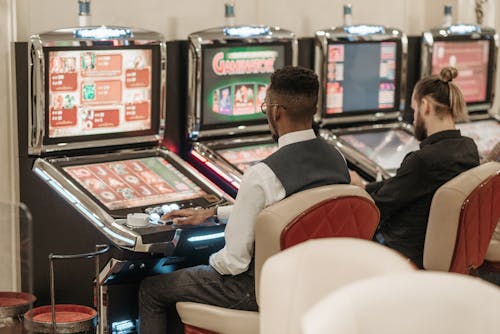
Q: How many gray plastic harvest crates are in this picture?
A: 0